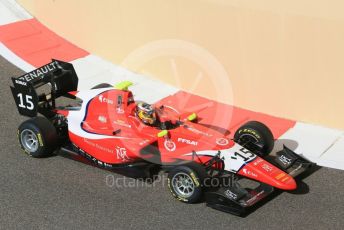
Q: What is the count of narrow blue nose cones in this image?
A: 0